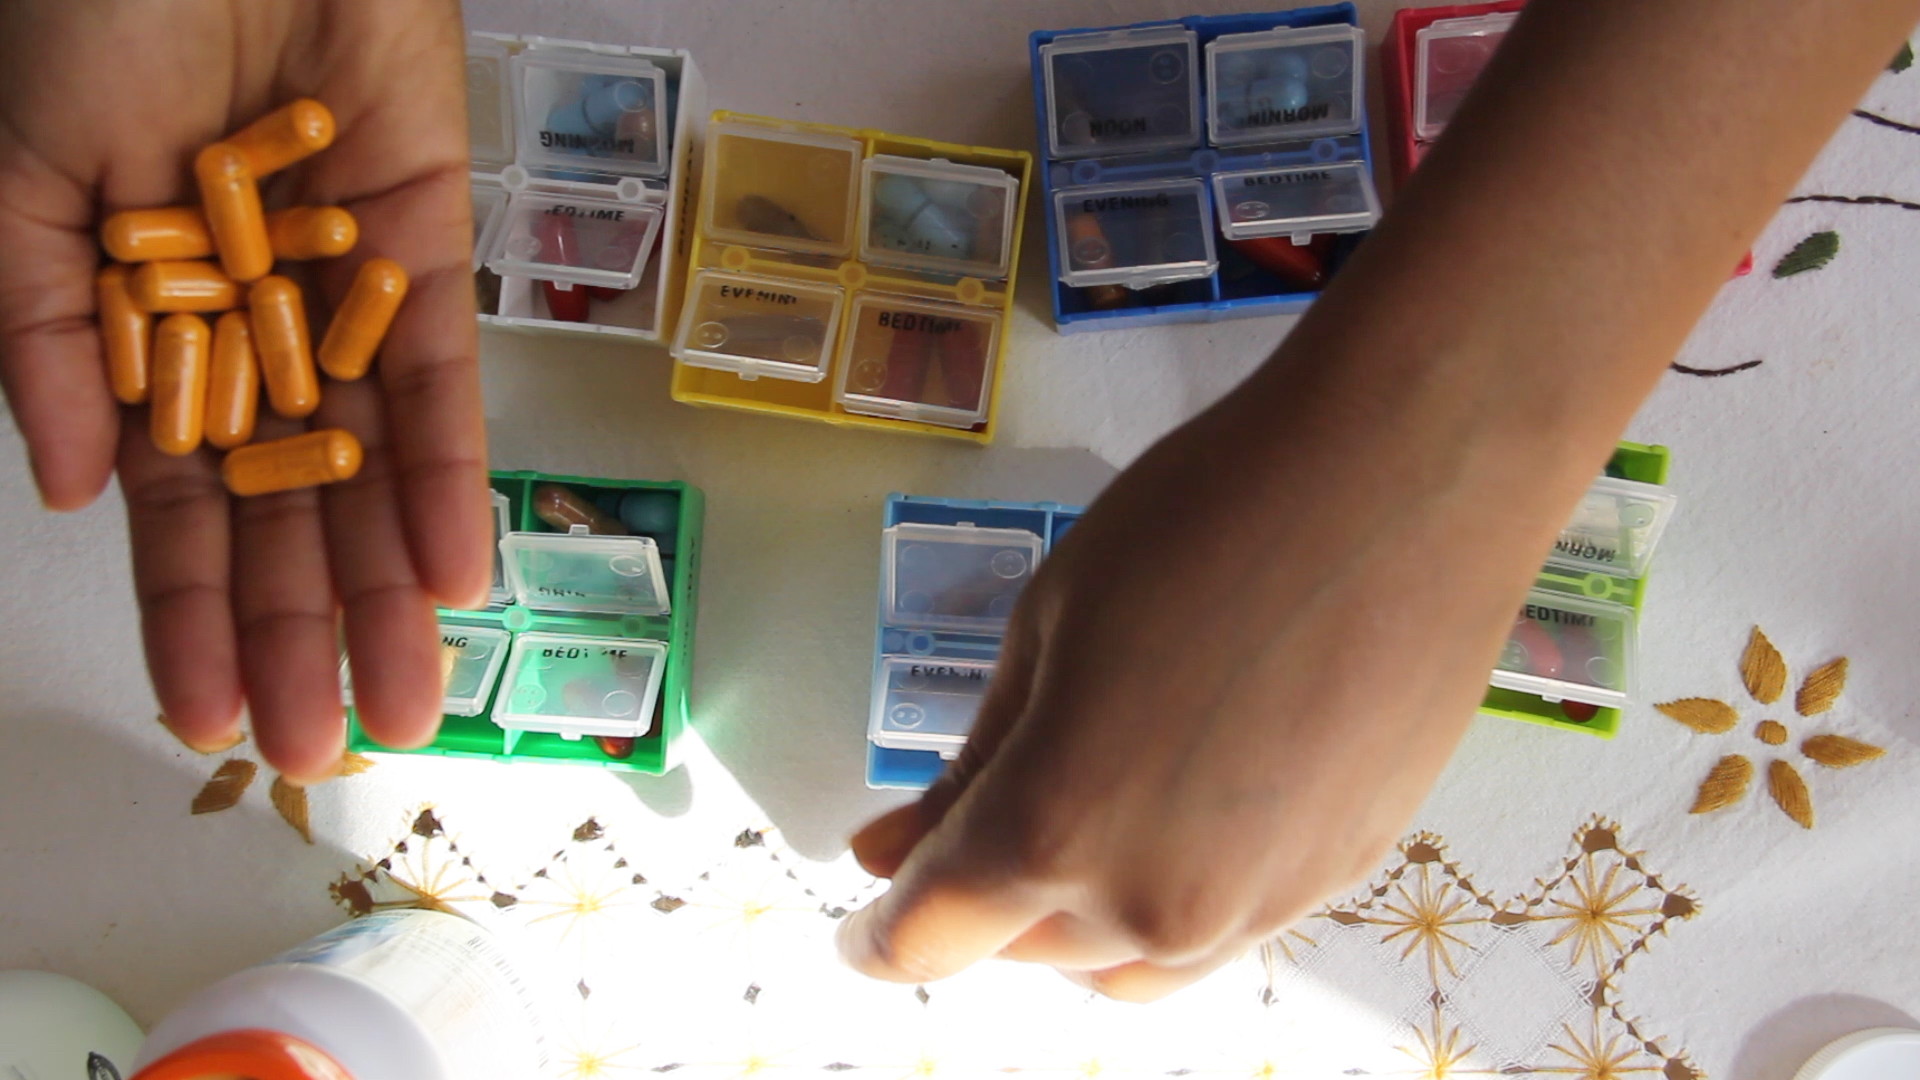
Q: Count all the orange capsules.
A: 11